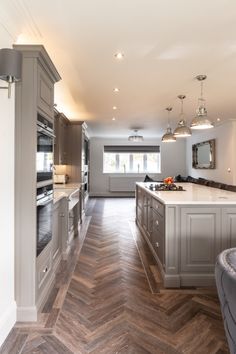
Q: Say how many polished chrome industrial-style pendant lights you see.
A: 3